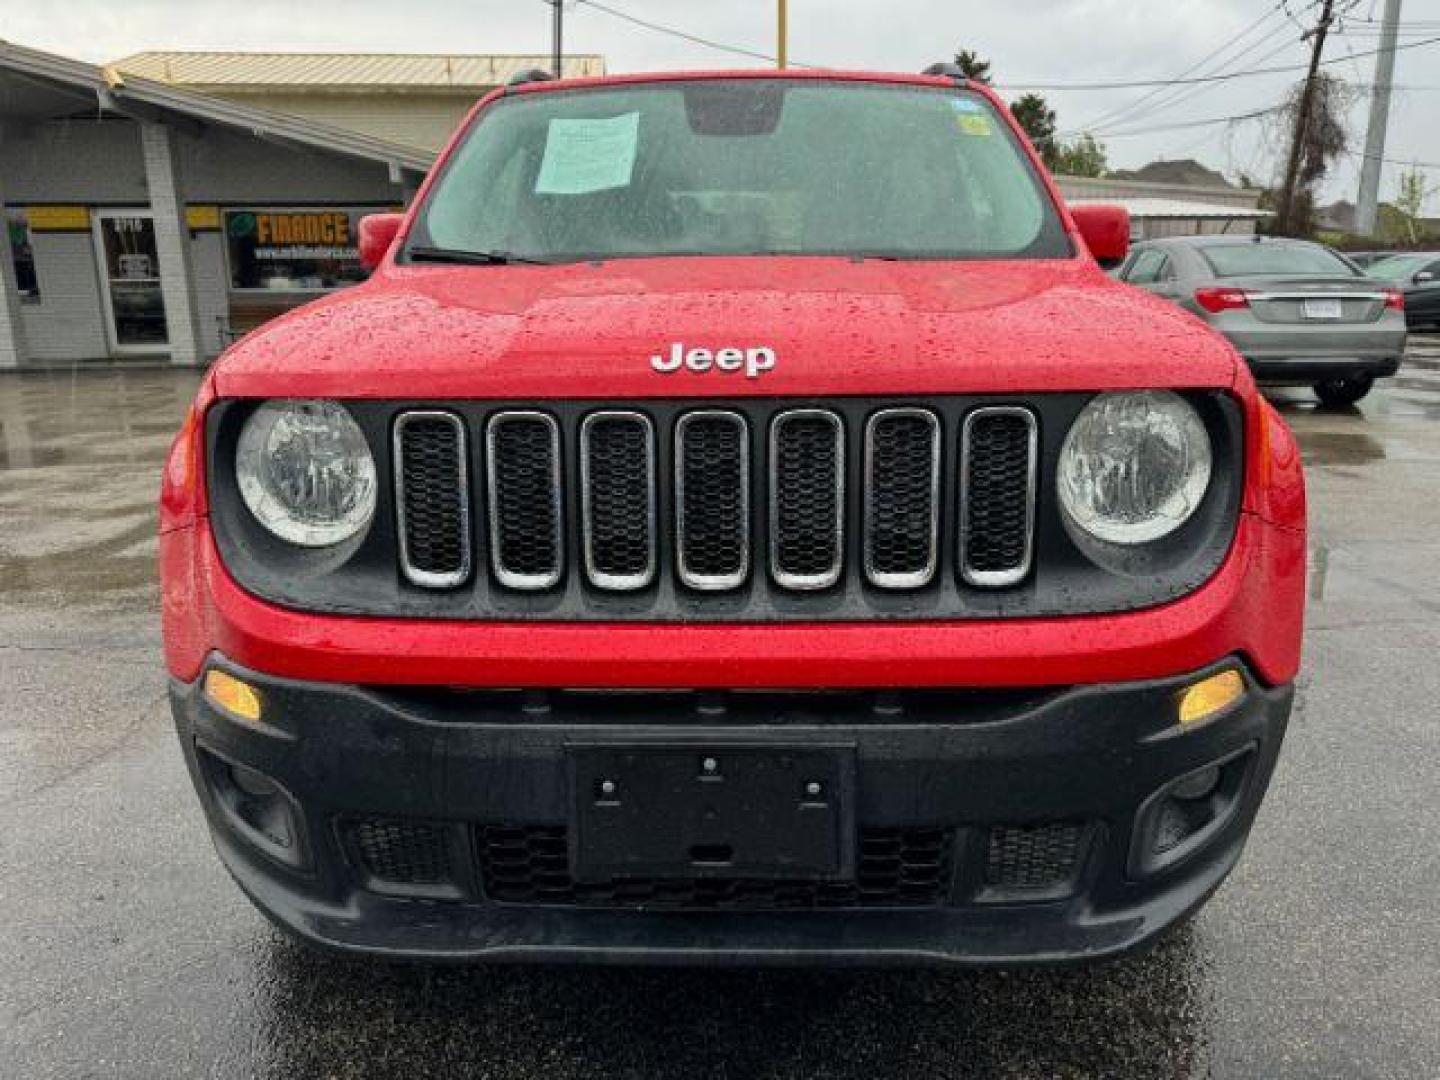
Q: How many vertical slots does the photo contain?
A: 7